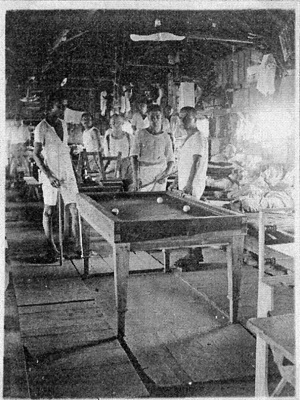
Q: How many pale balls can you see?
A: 3